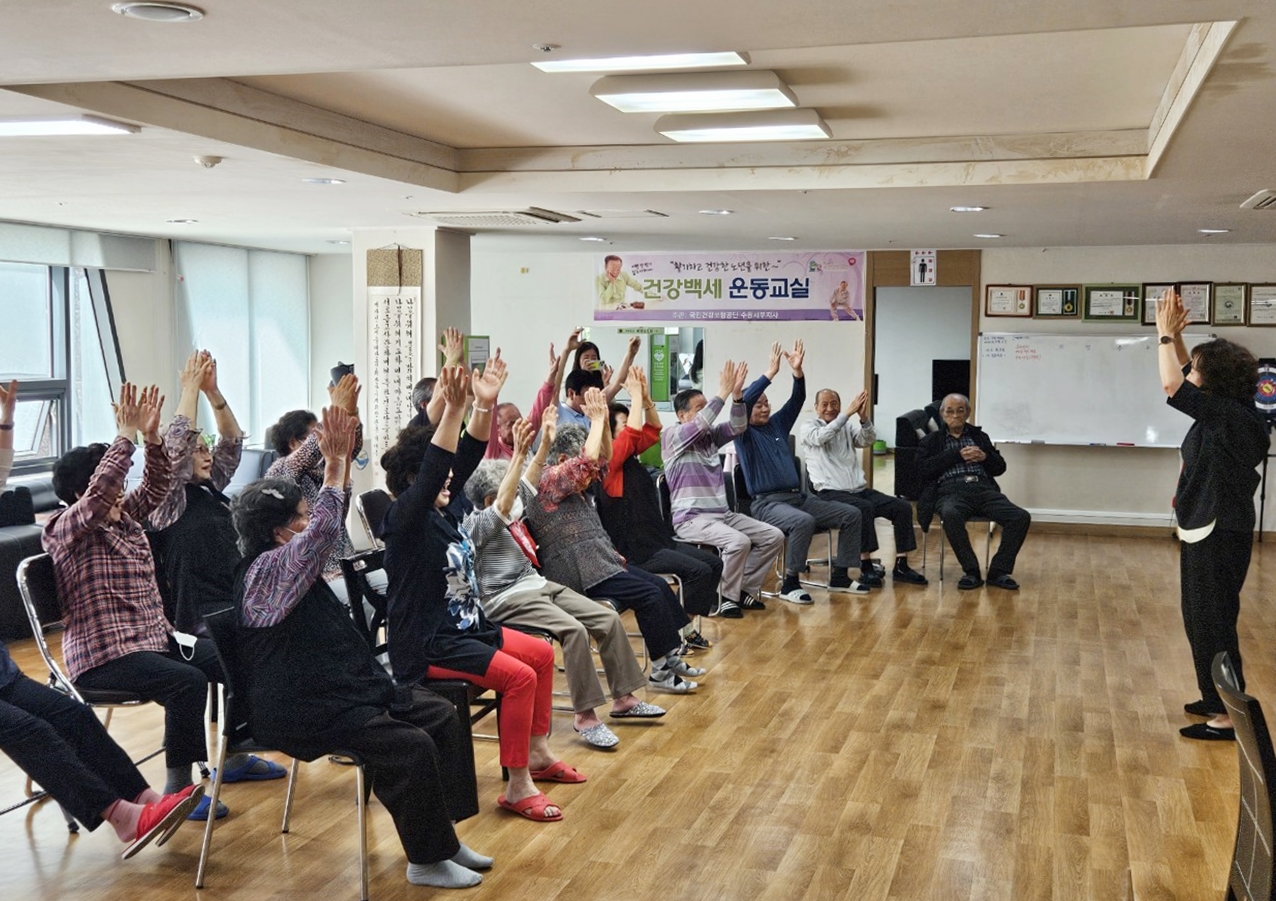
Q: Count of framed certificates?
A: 7